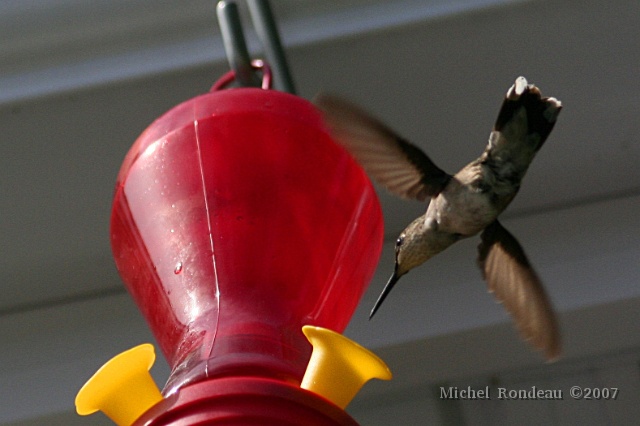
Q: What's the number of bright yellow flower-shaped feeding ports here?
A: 2